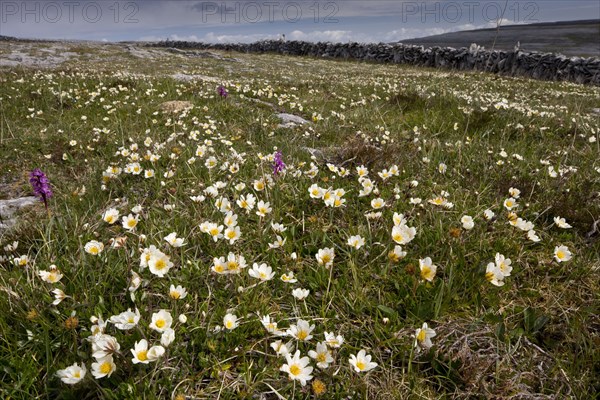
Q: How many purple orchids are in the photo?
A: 3